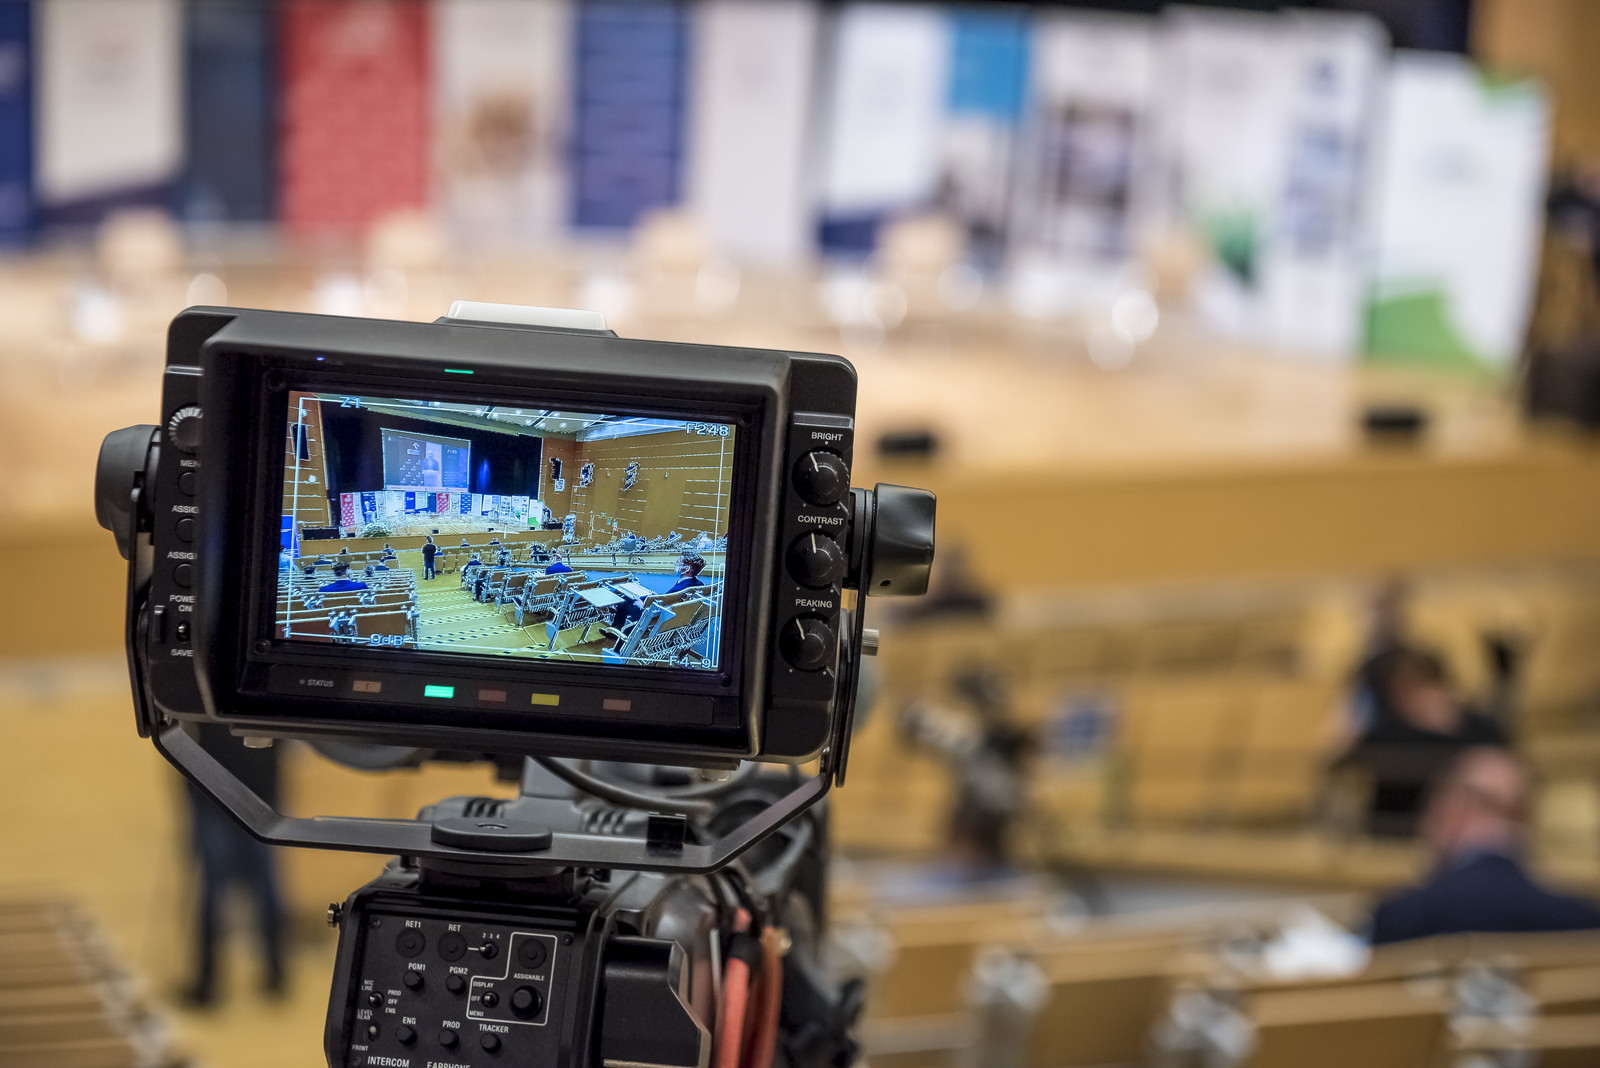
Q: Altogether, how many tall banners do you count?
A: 13